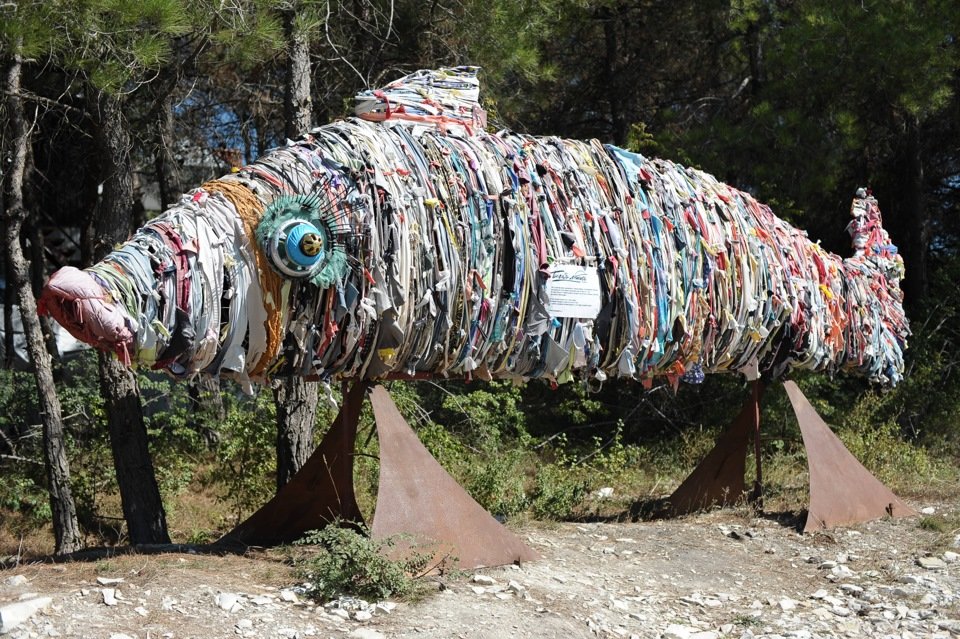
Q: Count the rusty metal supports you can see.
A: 4